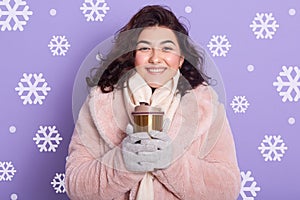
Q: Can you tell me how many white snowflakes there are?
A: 13